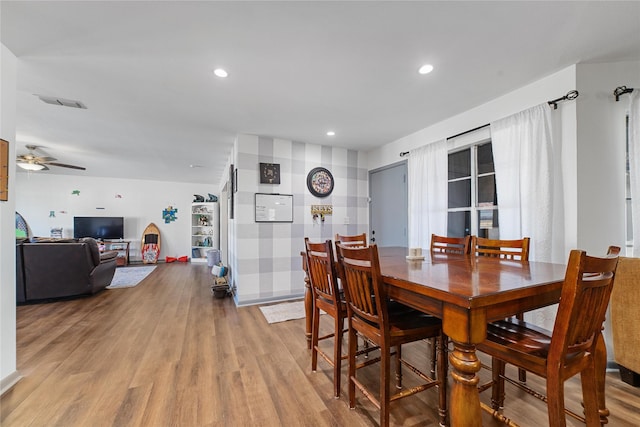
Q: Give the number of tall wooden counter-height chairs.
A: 6